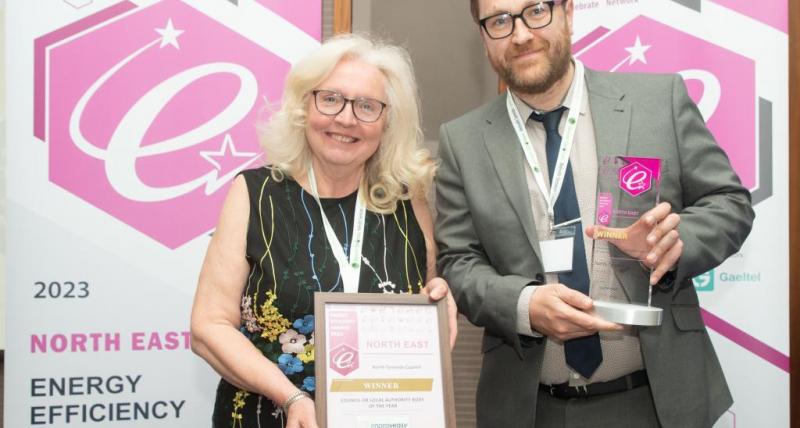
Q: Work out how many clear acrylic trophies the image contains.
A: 1